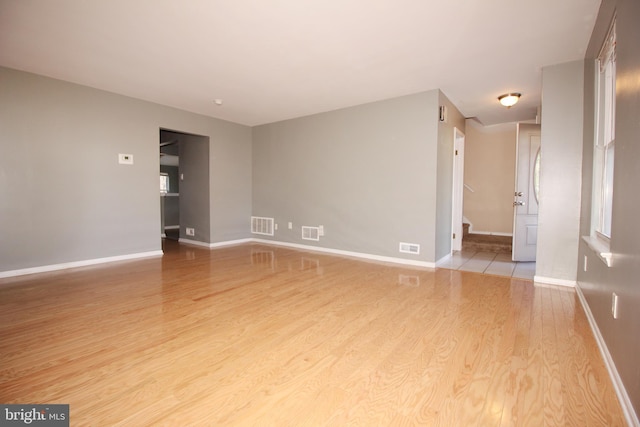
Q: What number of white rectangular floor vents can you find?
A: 3